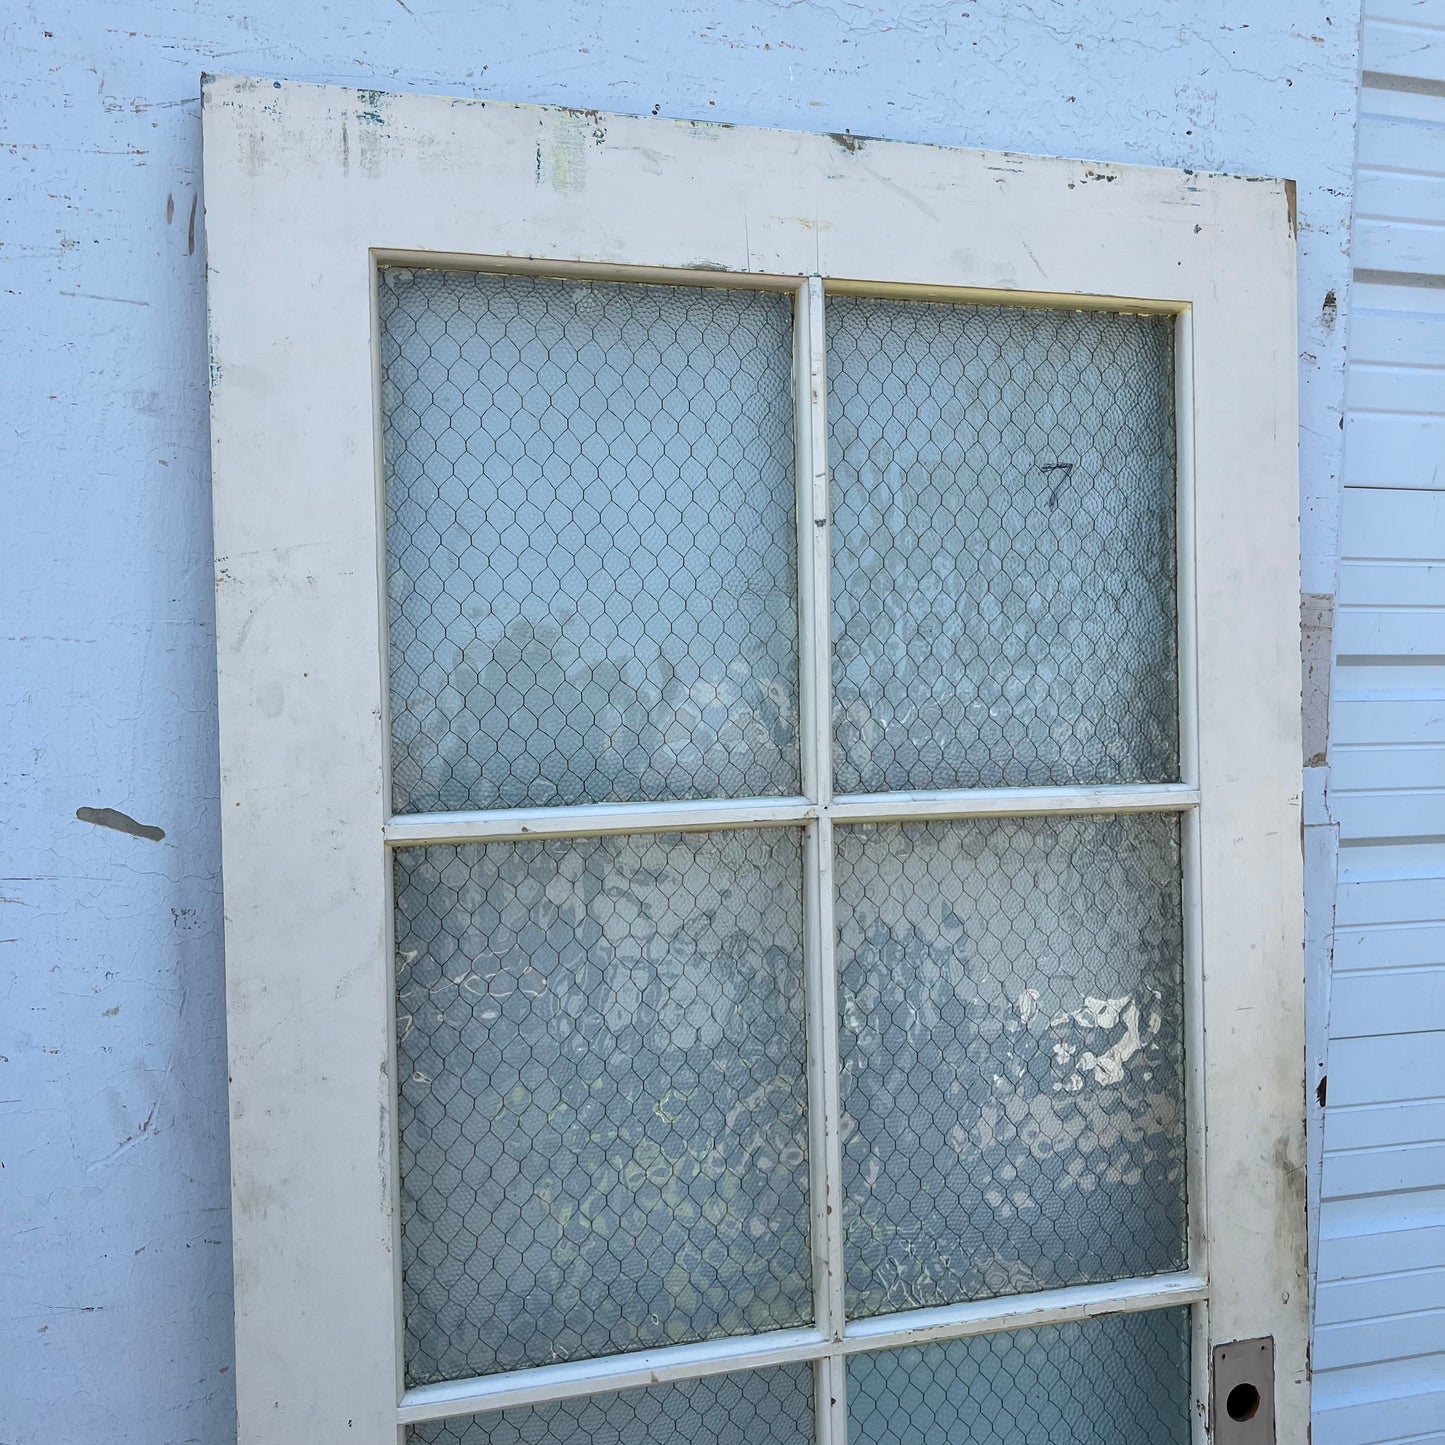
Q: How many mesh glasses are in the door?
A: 6